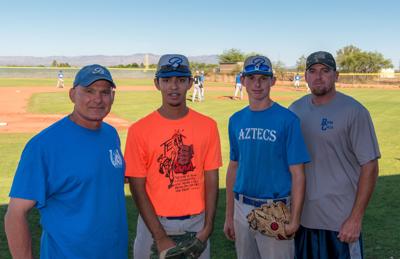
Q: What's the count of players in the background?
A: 5